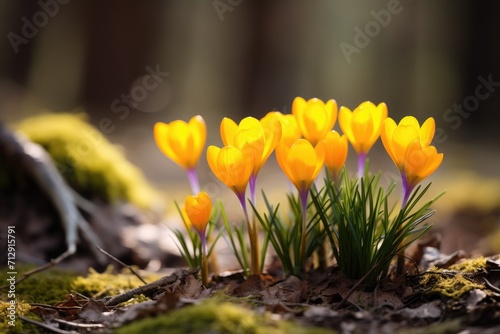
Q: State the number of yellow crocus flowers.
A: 11